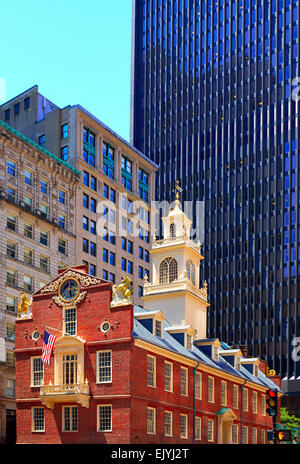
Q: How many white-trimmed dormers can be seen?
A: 5